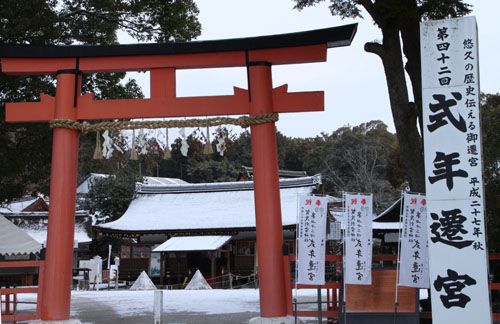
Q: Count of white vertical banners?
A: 3